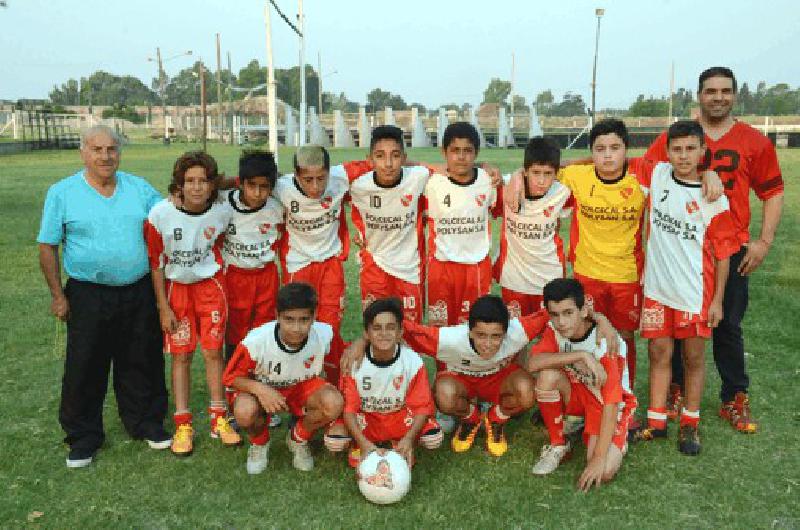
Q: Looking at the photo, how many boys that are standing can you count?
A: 8